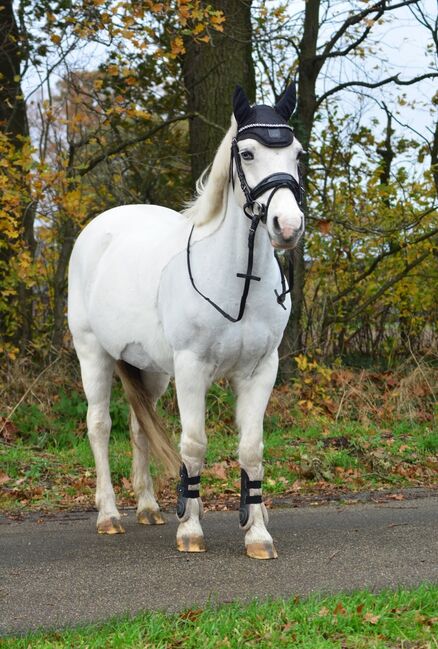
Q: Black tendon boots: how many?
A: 2